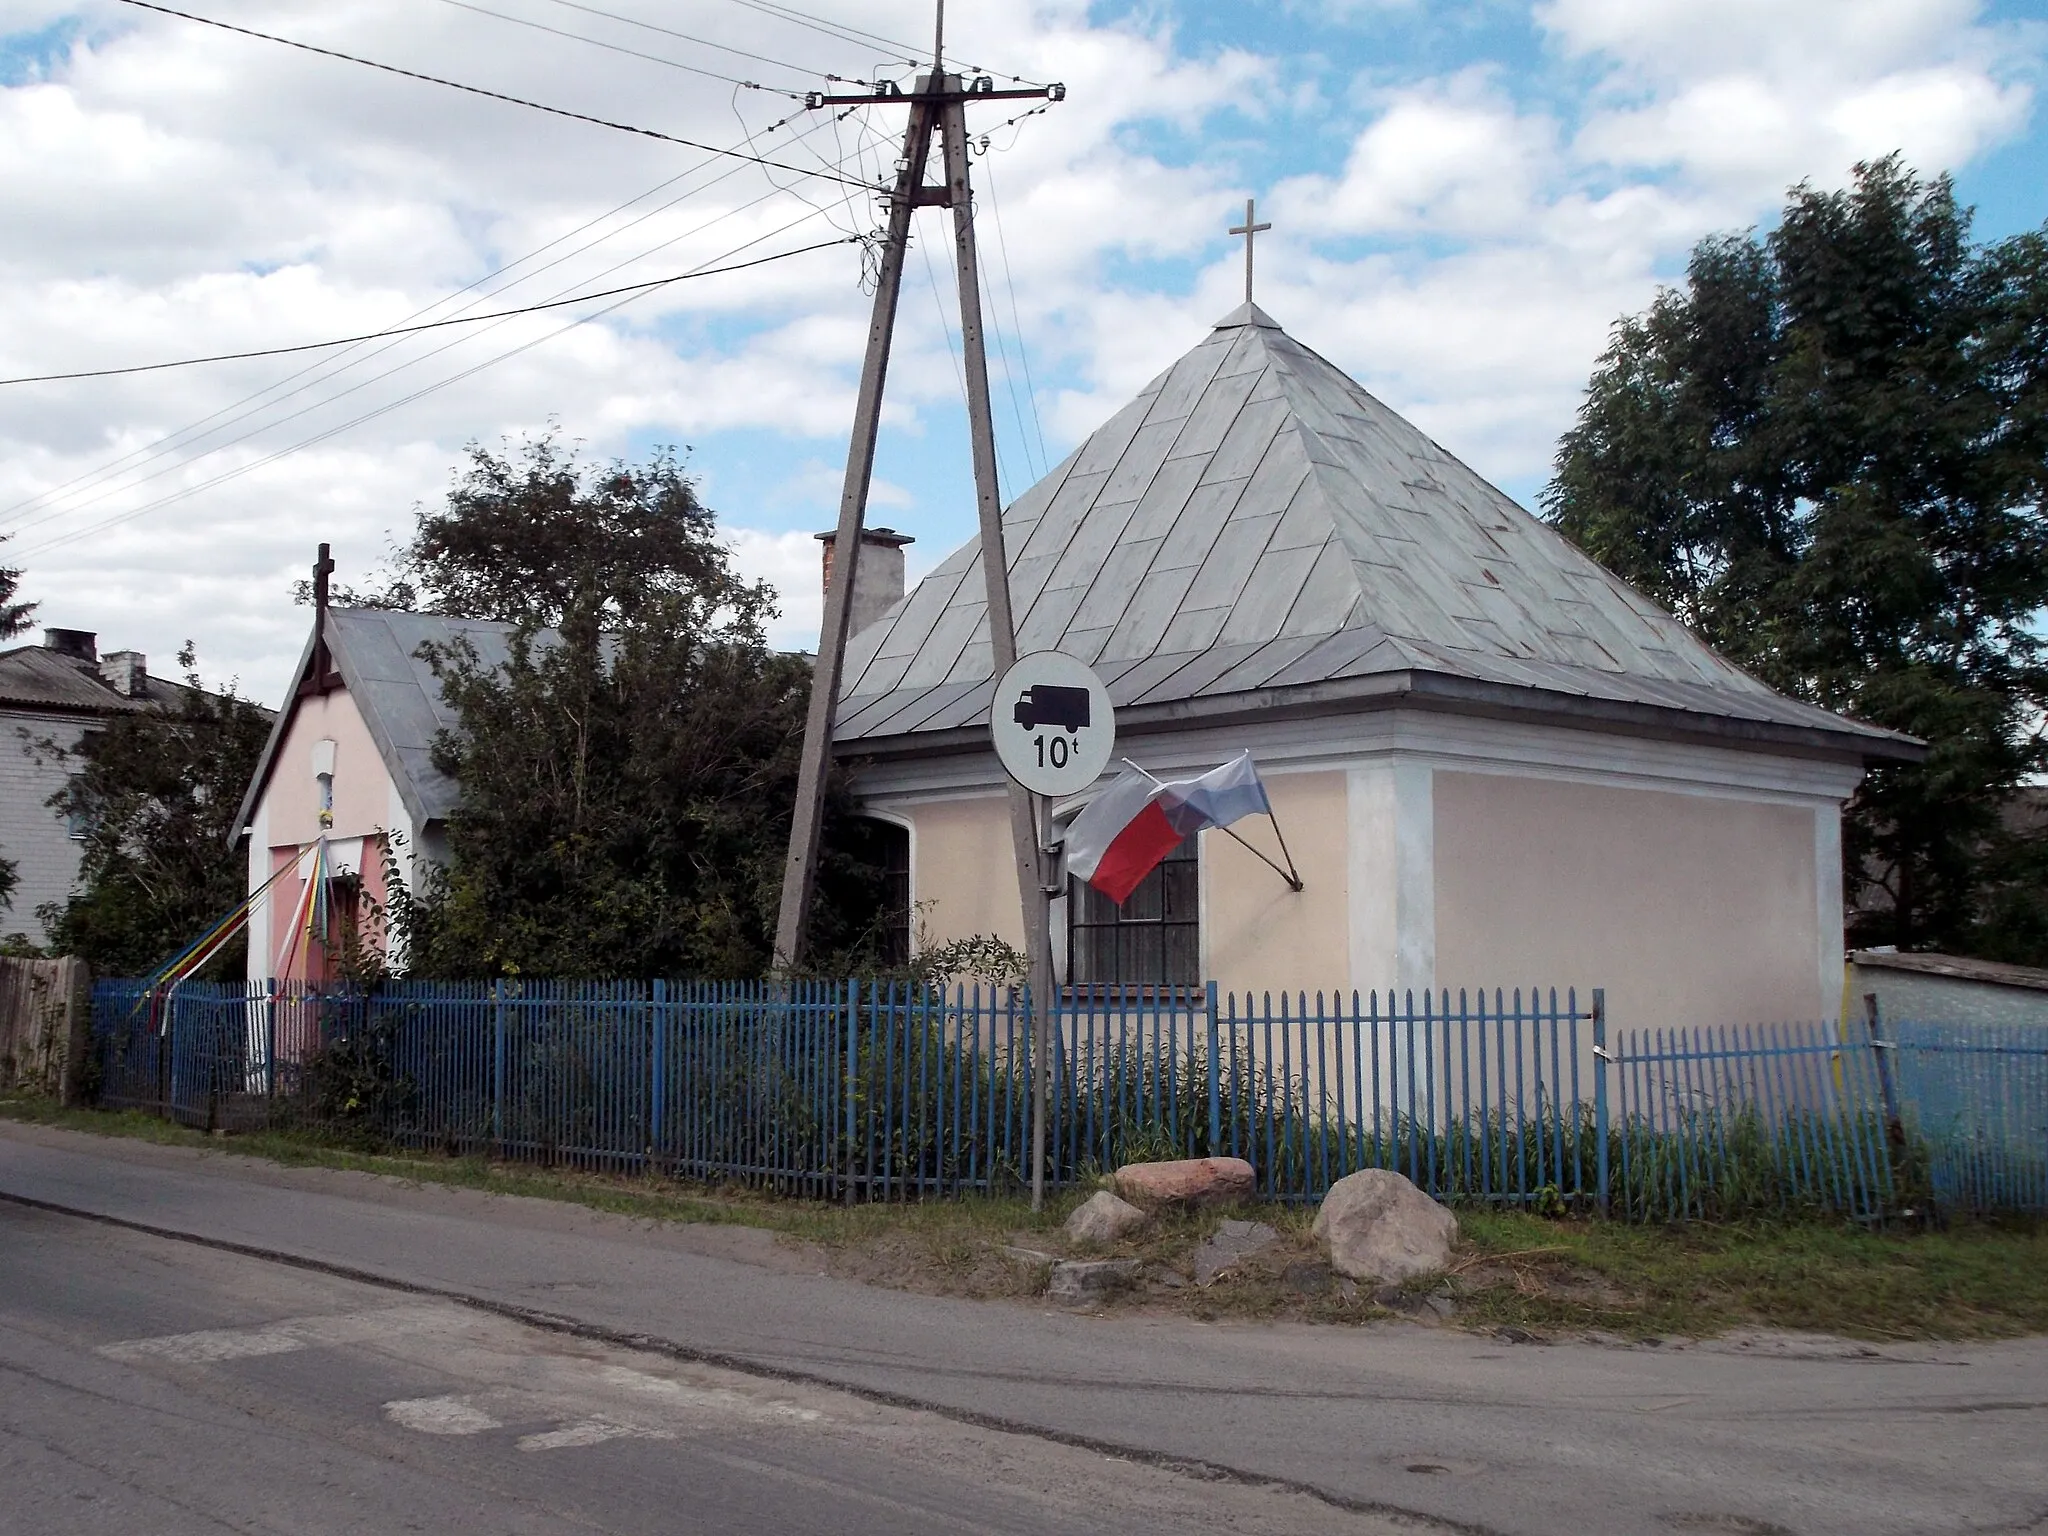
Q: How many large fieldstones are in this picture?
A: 3